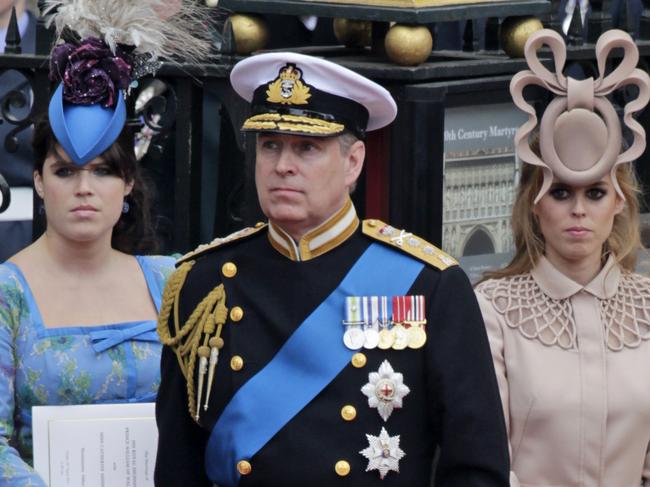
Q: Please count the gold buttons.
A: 7